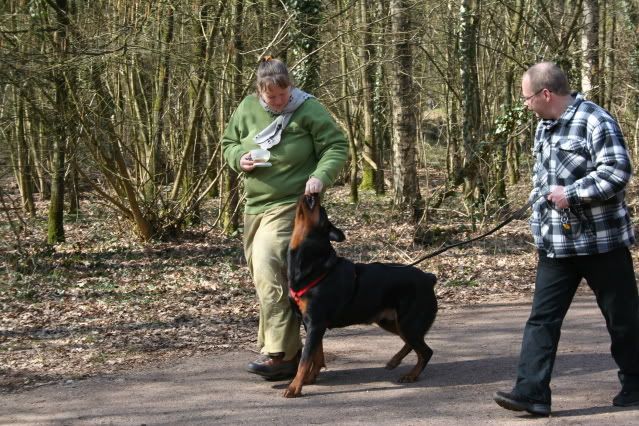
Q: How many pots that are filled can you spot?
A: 0